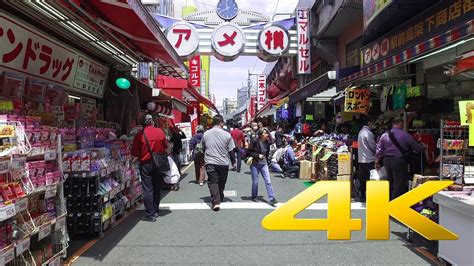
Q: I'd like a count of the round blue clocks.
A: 1